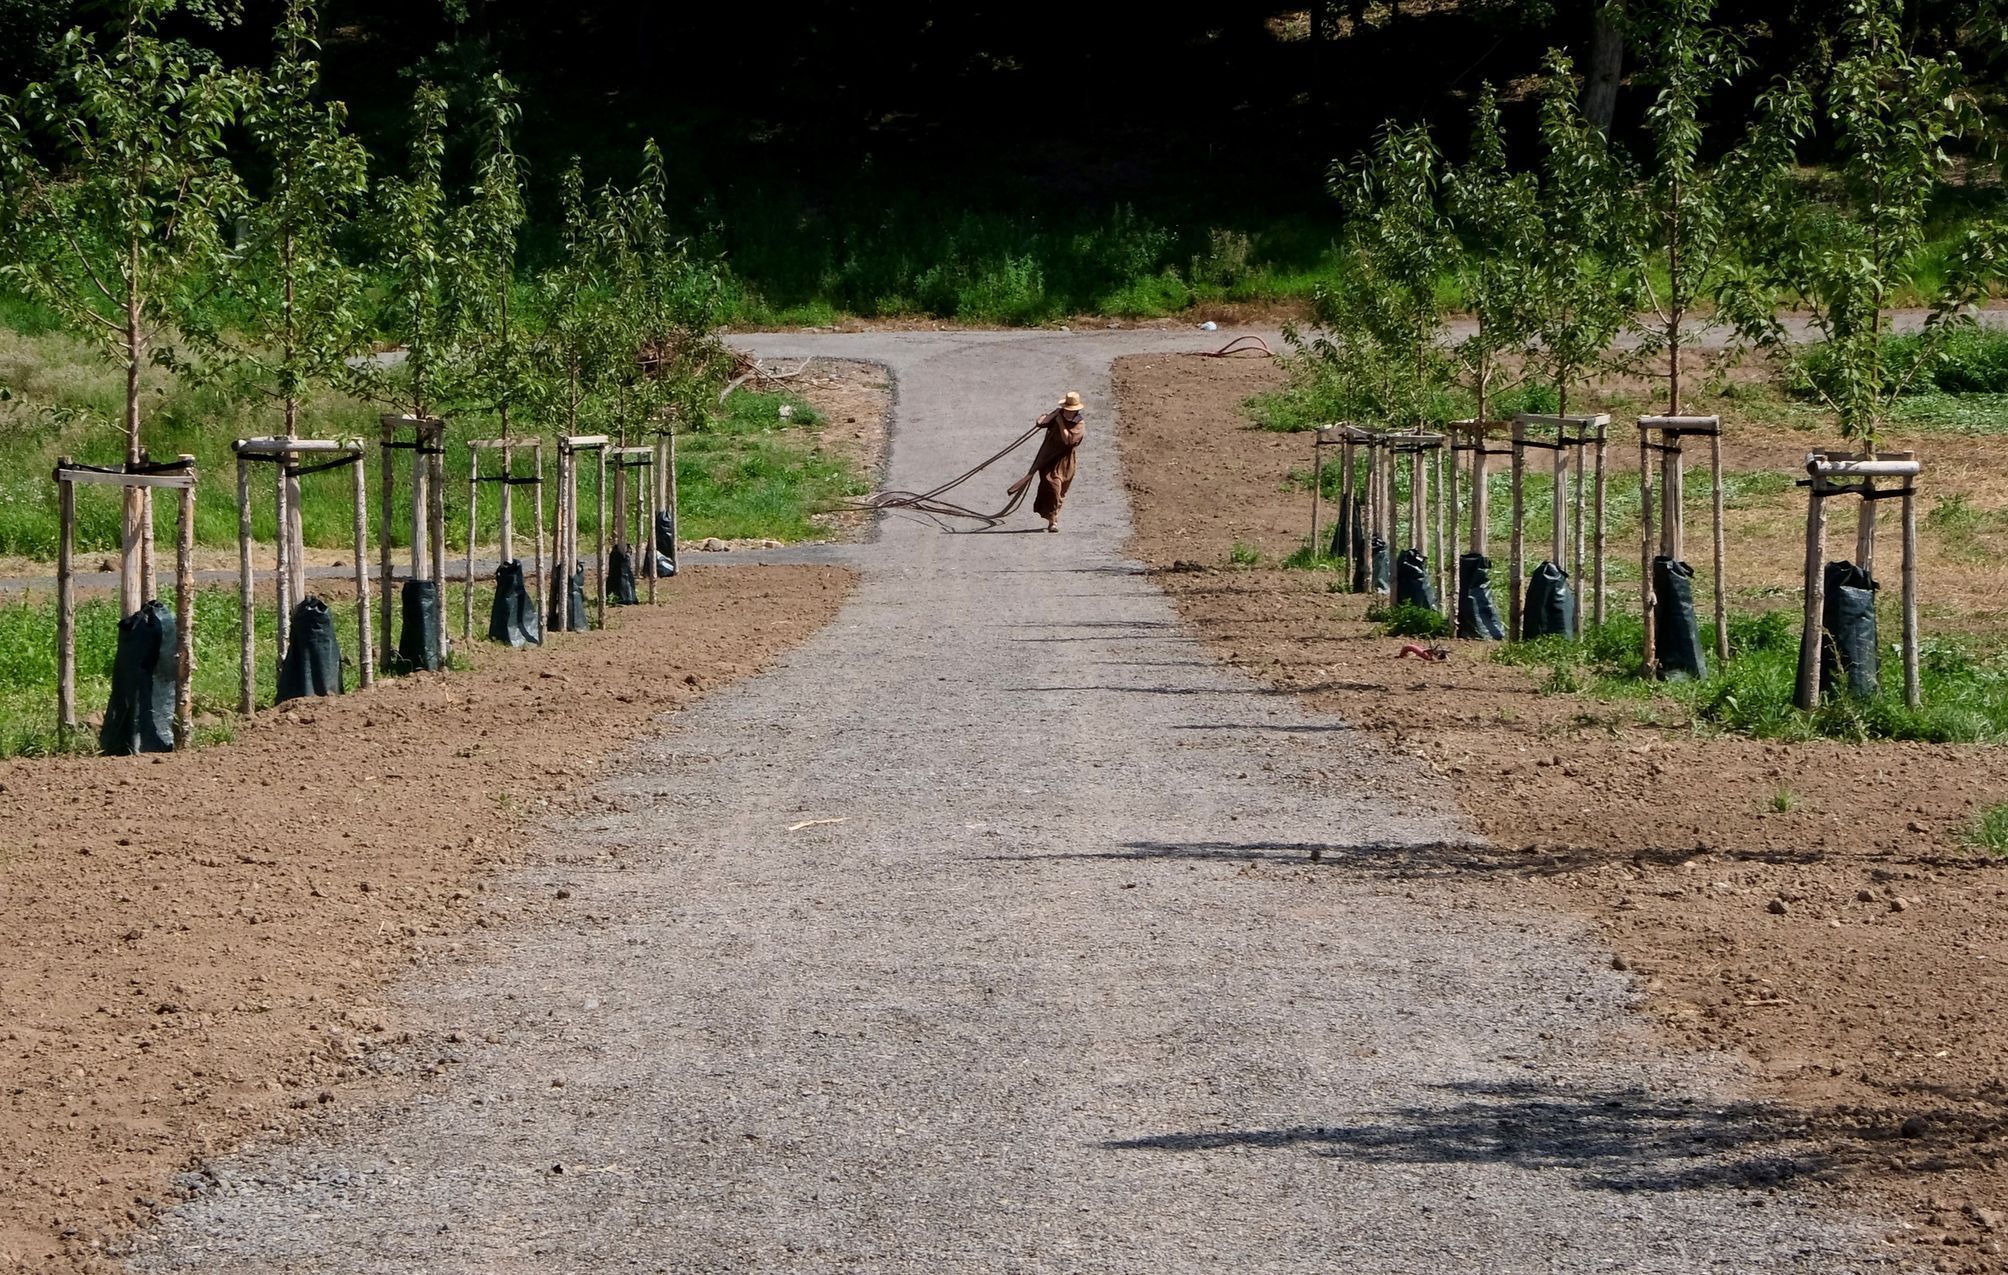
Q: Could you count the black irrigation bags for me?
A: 14